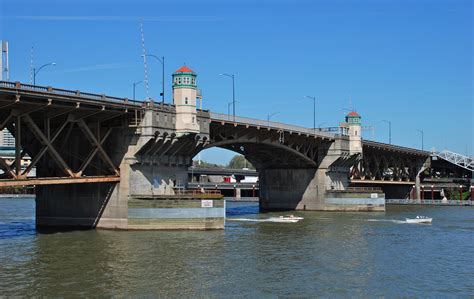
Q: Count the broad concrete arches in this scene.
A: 1